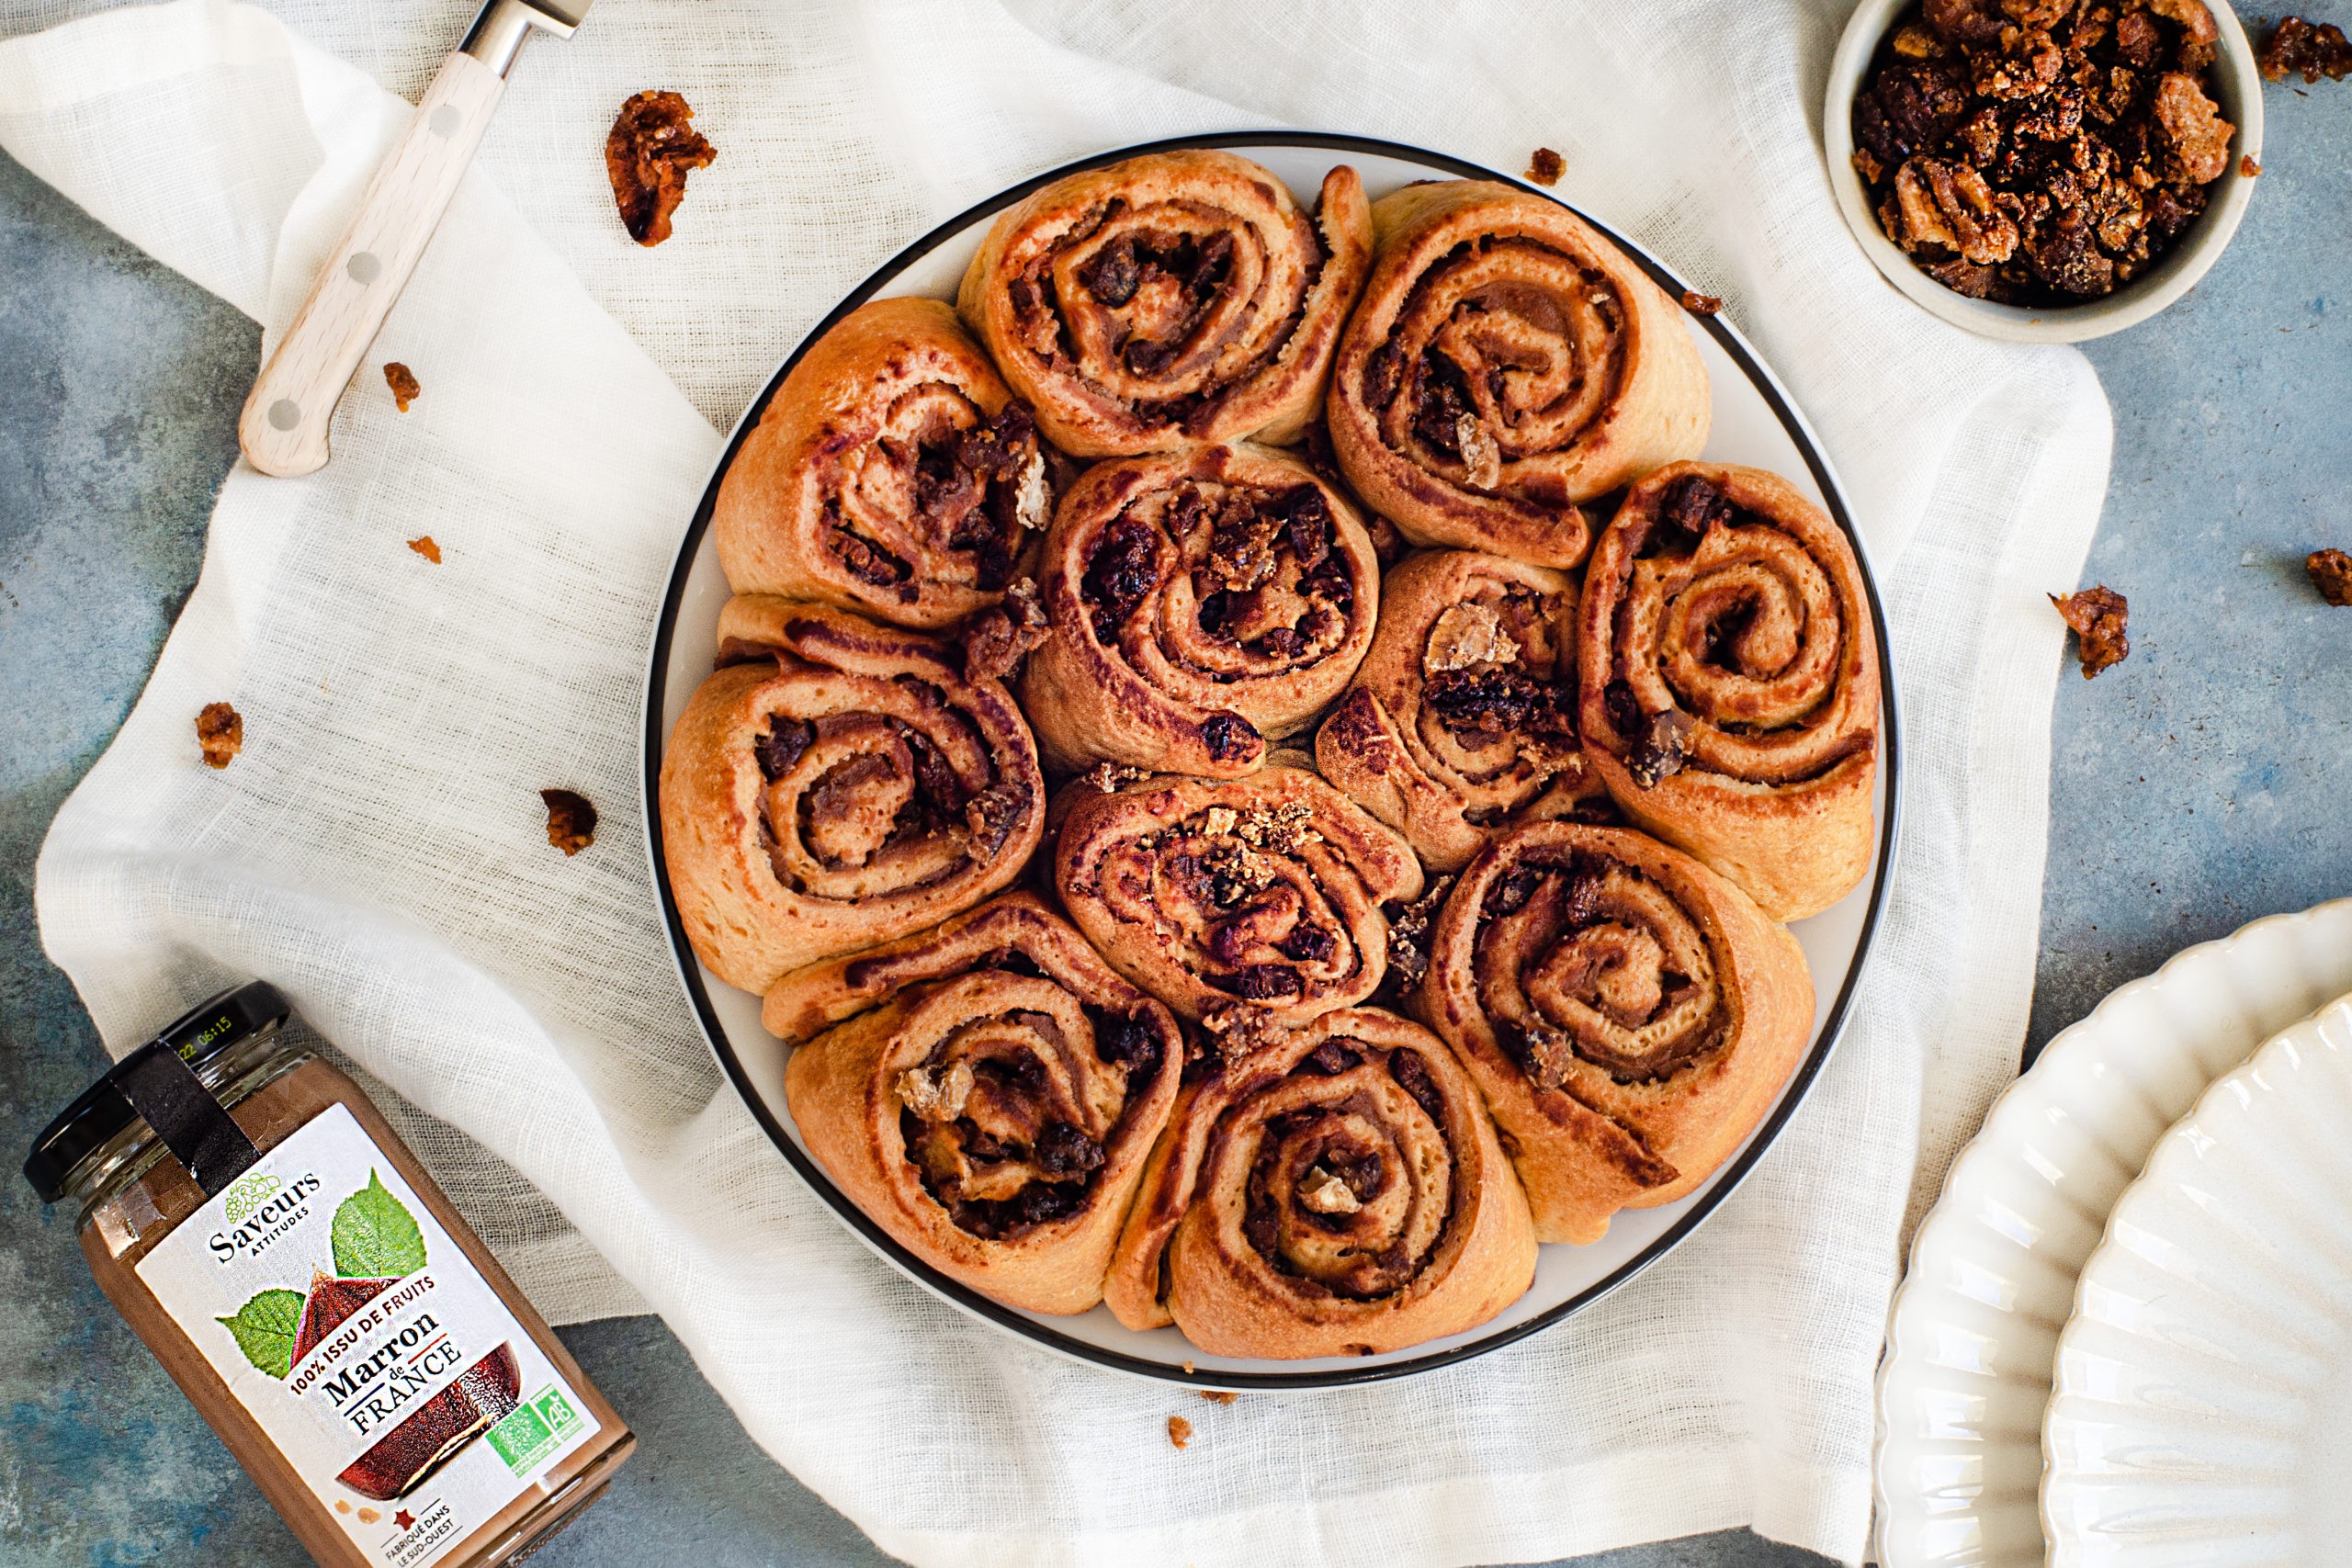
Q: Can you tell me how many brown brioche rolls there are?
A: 11